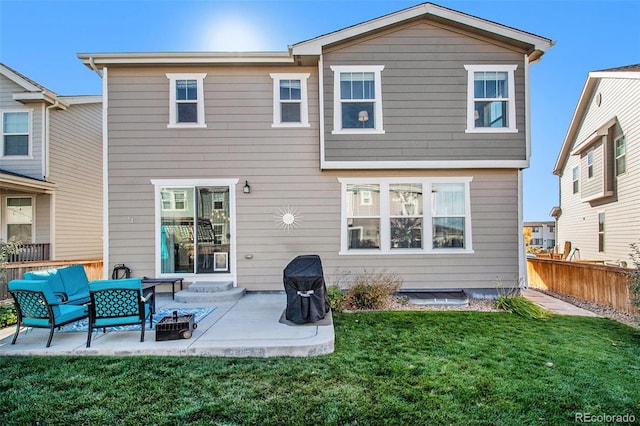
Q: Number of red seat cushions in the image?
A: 0